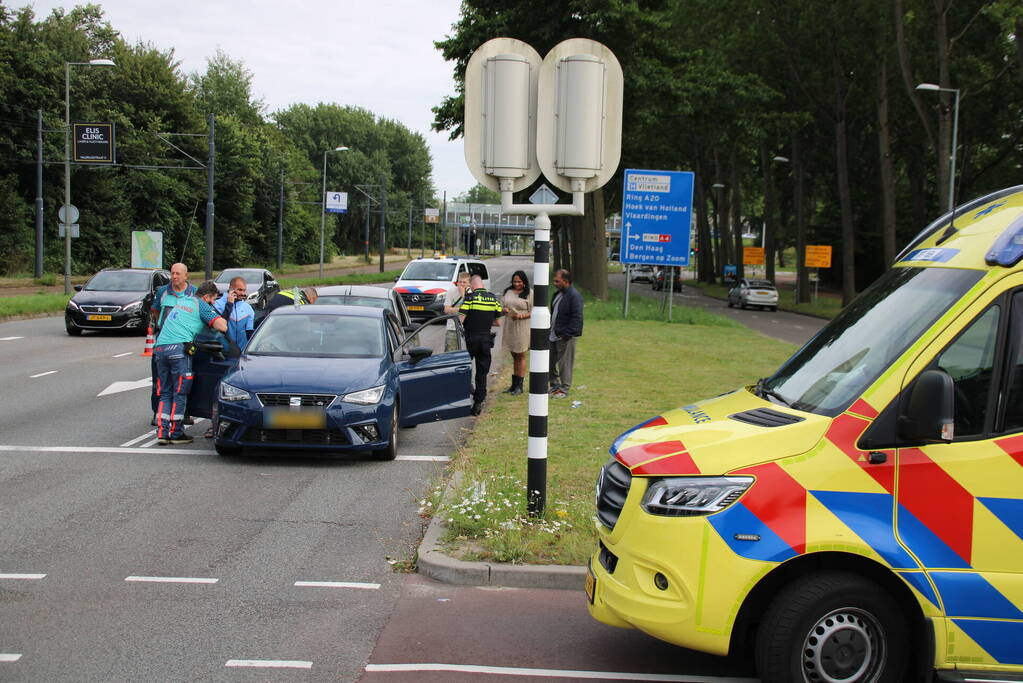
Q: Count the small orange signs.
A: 2